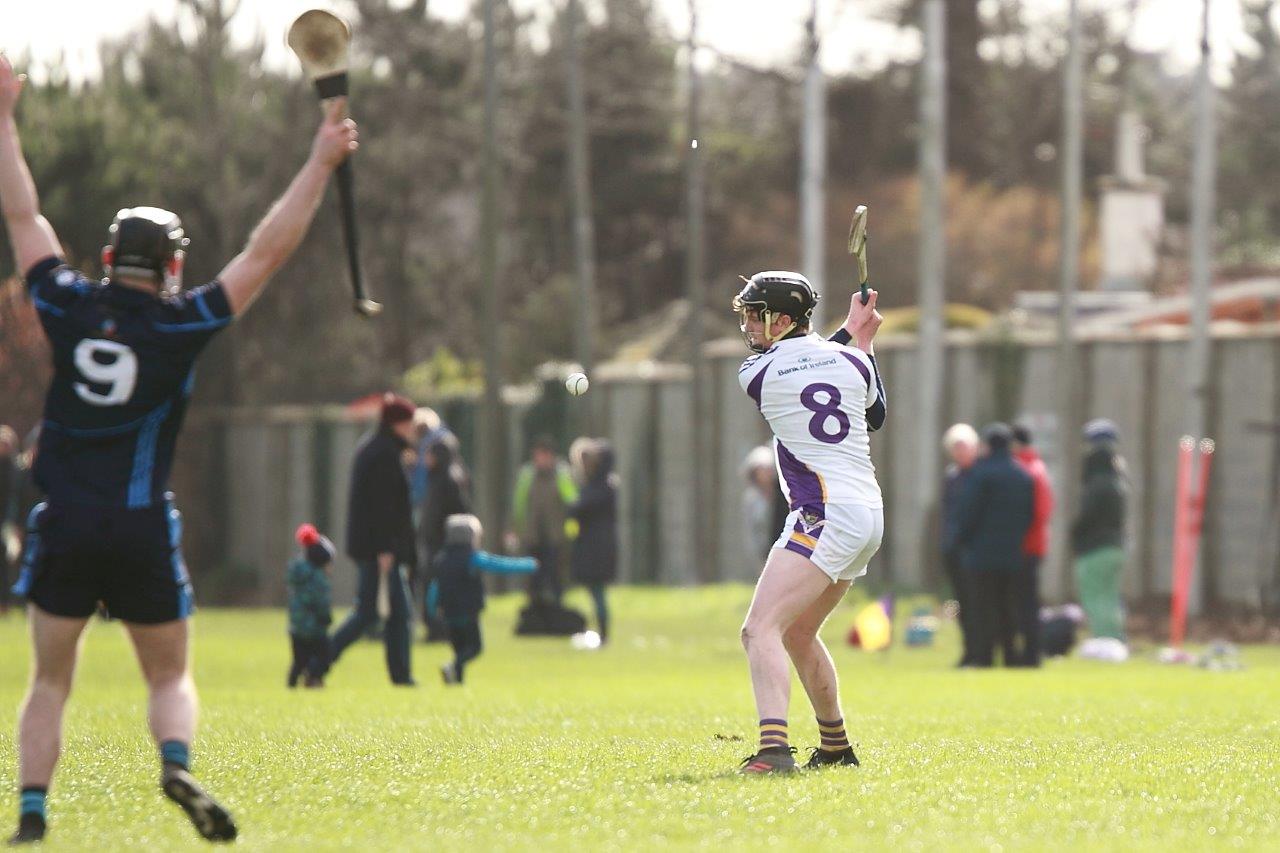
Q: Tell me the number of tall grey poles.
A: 7